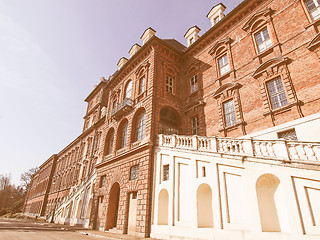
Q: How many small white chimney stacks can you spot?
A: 5